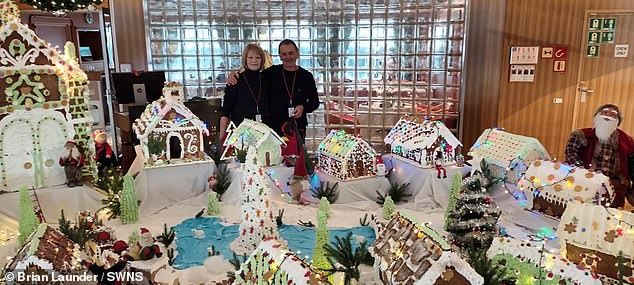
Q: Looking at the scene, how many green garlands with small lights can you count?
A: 1